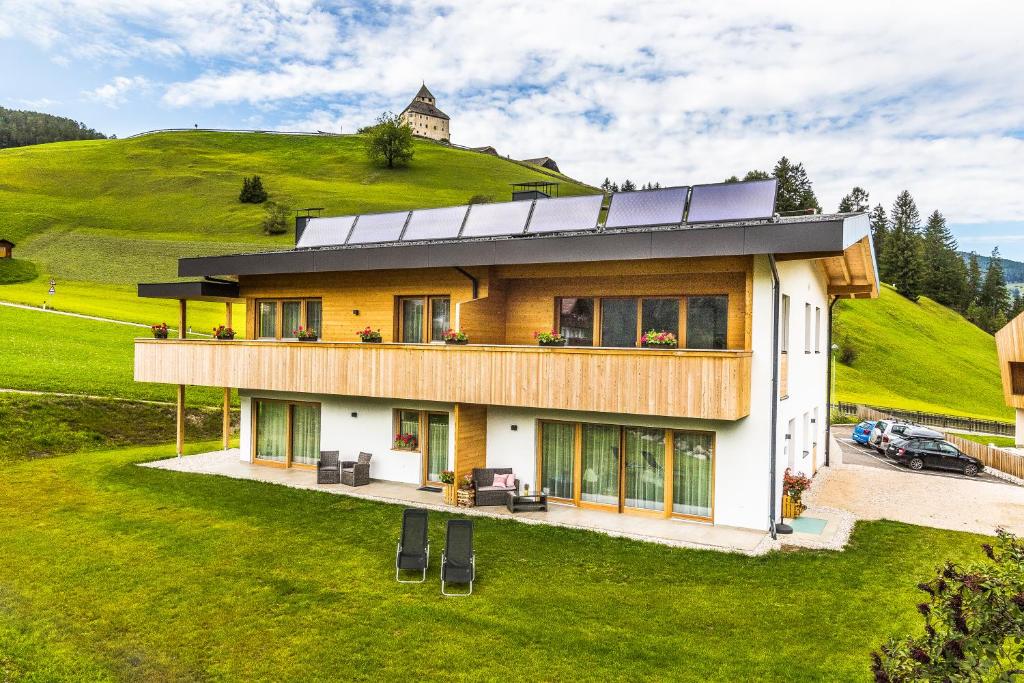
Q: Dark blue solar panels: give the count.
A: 2